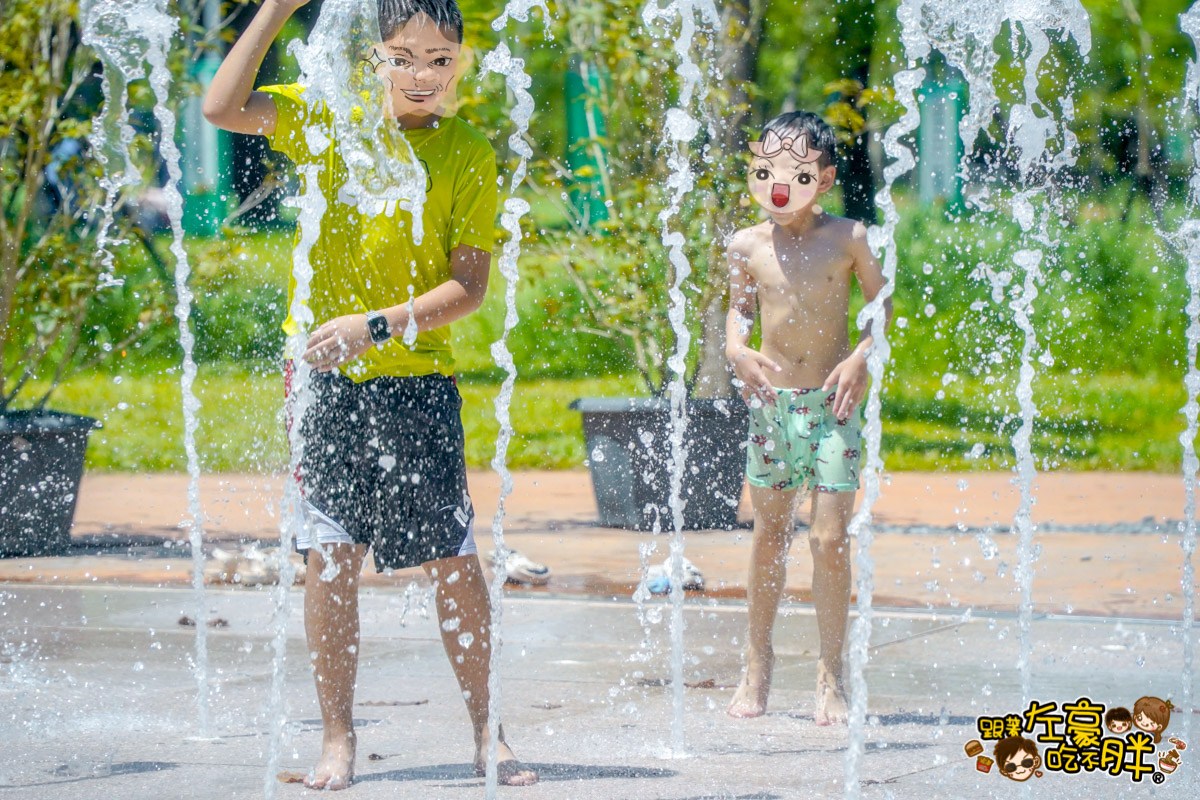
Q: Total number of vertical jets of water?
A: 7